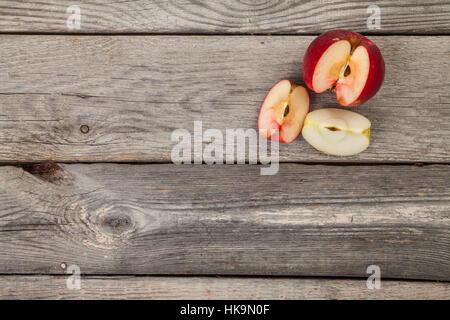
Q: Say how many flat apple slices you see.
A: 2